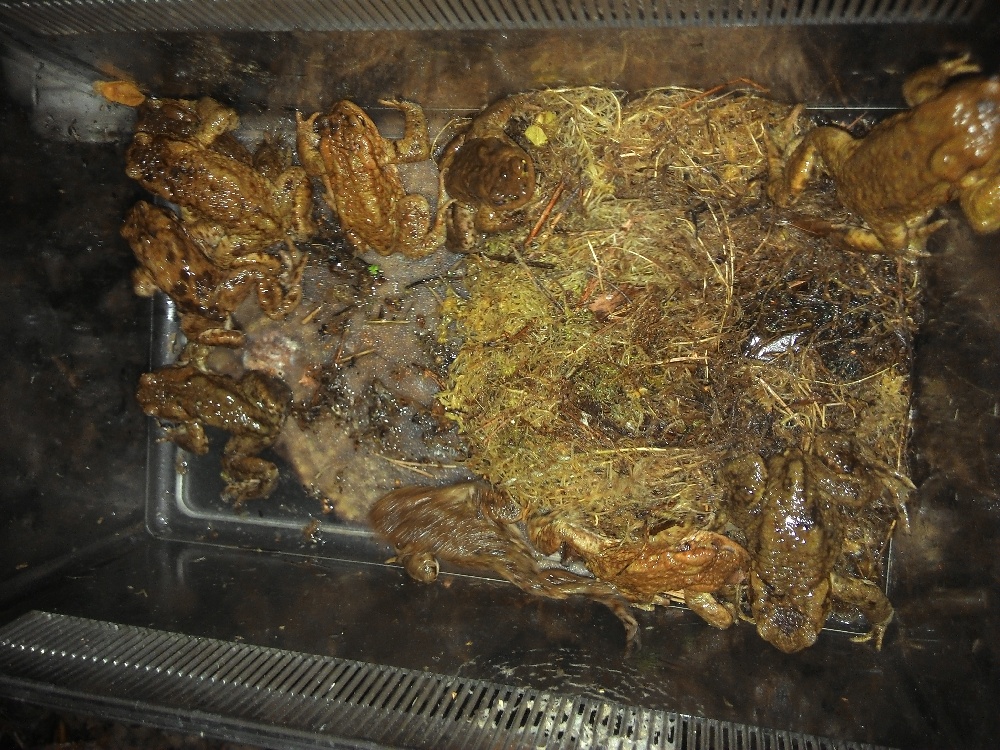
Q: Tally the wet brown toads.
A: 10